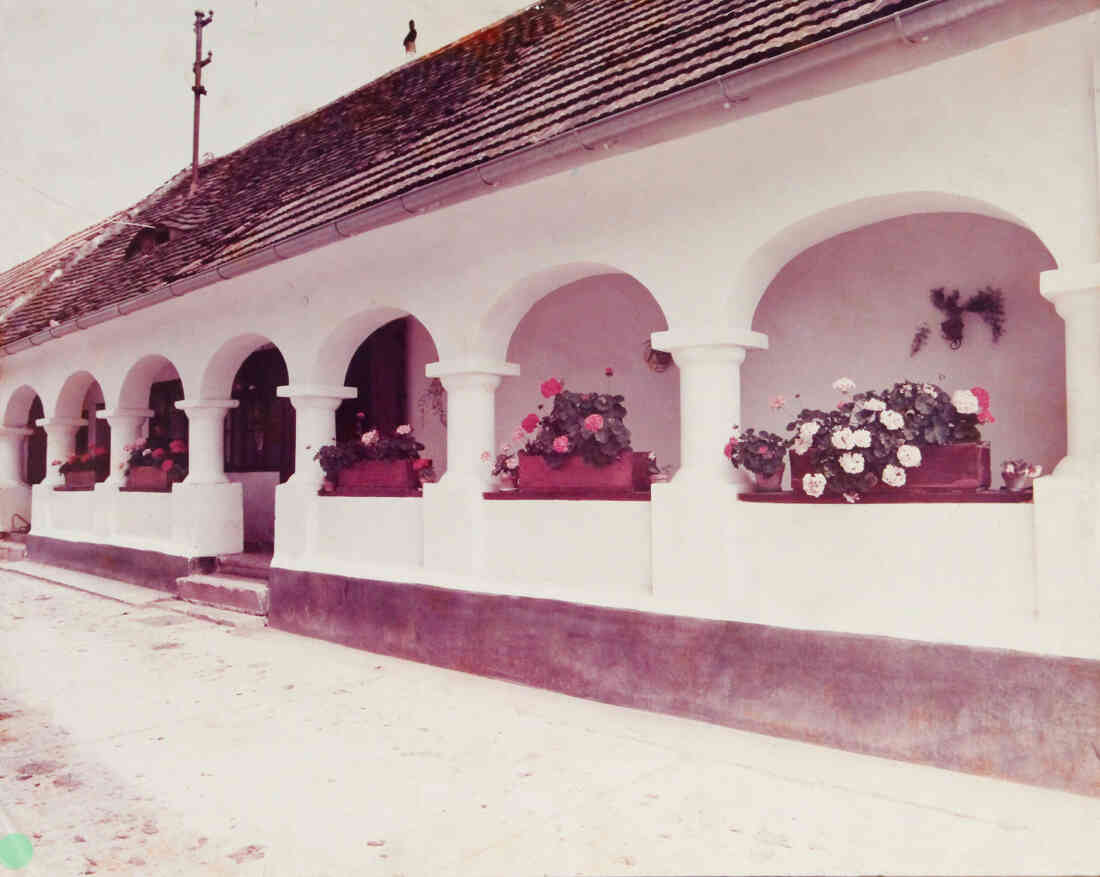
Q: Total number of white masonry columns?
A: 8